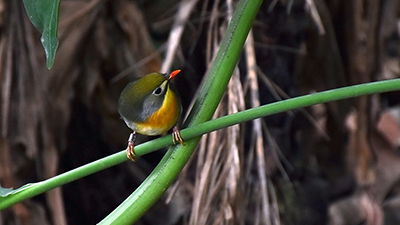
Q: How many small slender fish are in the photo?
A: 0